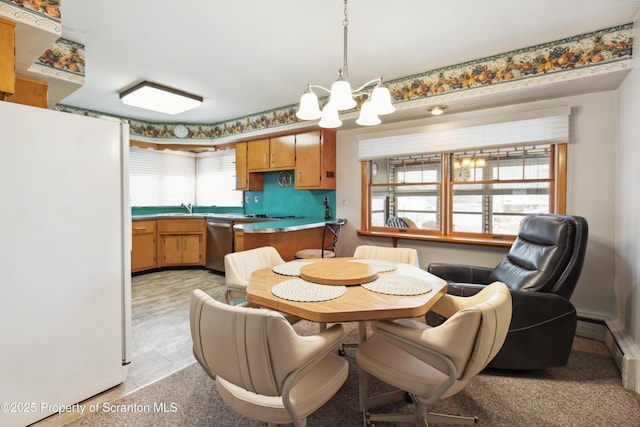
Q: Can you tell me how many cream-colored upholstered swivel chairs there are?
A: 4